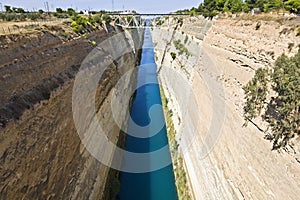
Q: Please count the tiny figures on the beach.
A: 0